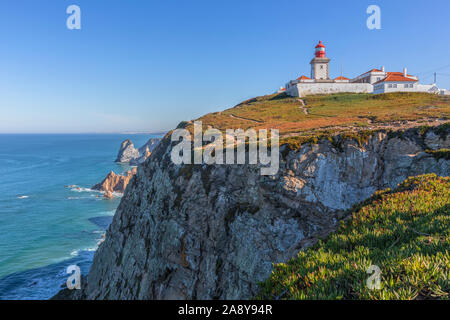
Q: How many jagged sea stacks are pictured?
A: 2